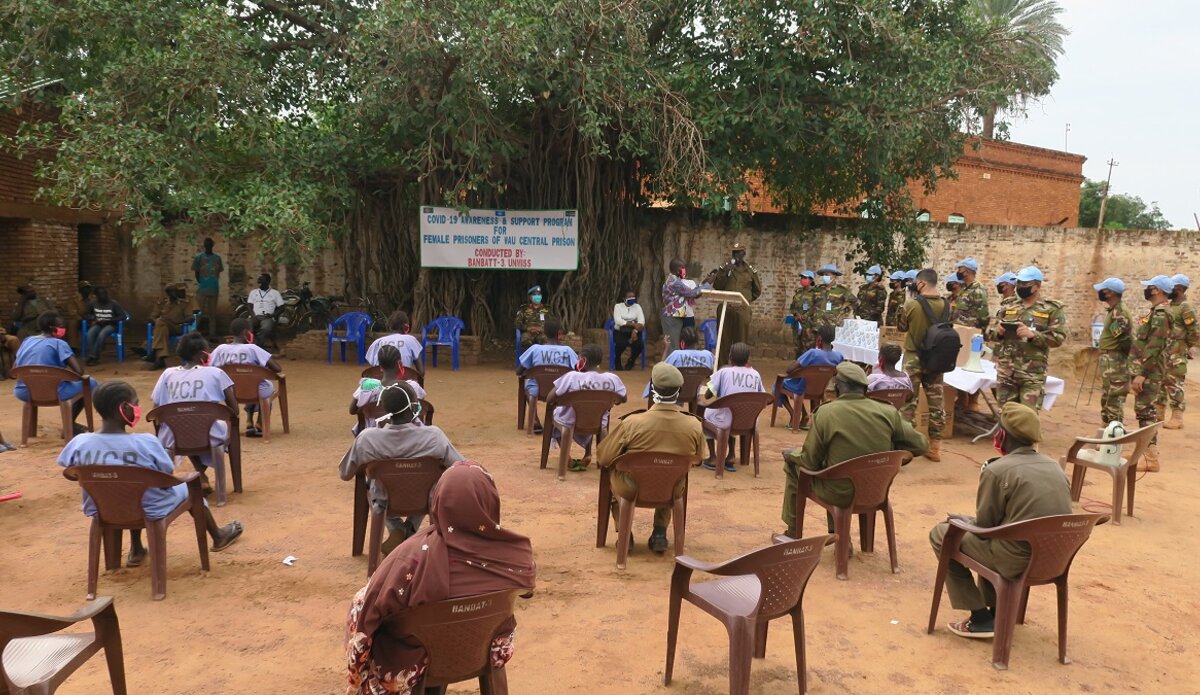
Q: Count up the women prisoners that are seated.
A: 12